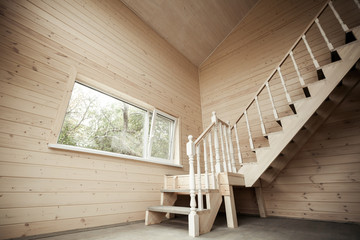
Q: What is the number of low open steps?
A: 2